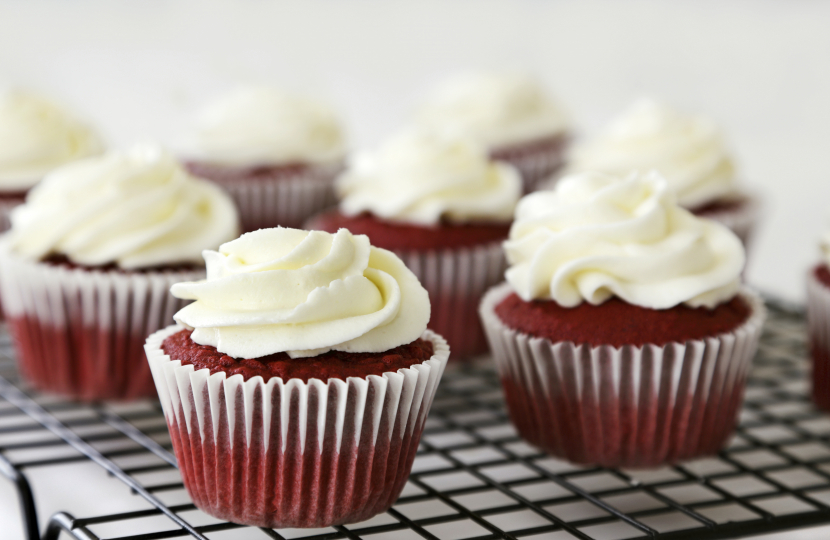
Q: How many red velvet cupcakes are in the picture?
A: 9